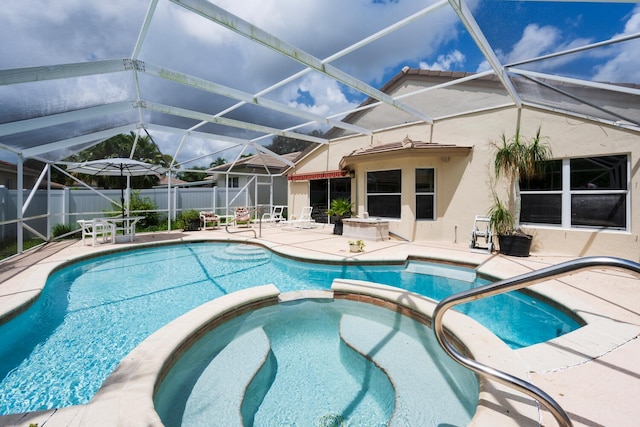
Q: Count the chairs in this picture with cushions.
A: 2